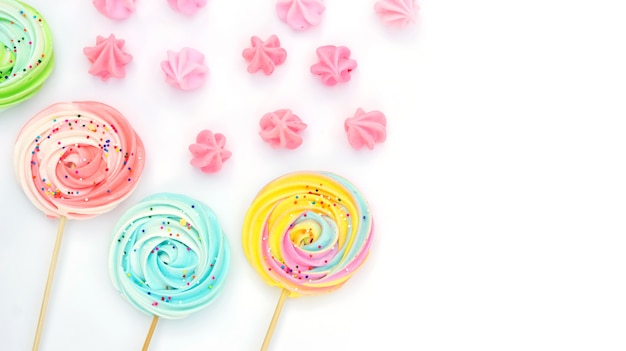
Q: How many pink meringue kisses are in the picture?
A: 11